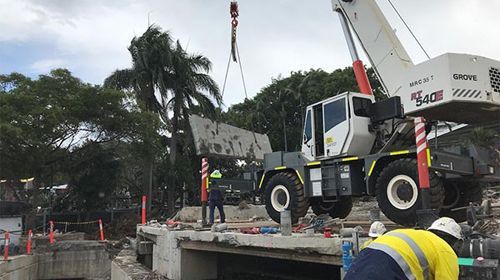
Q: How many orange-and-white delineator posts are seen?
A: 5